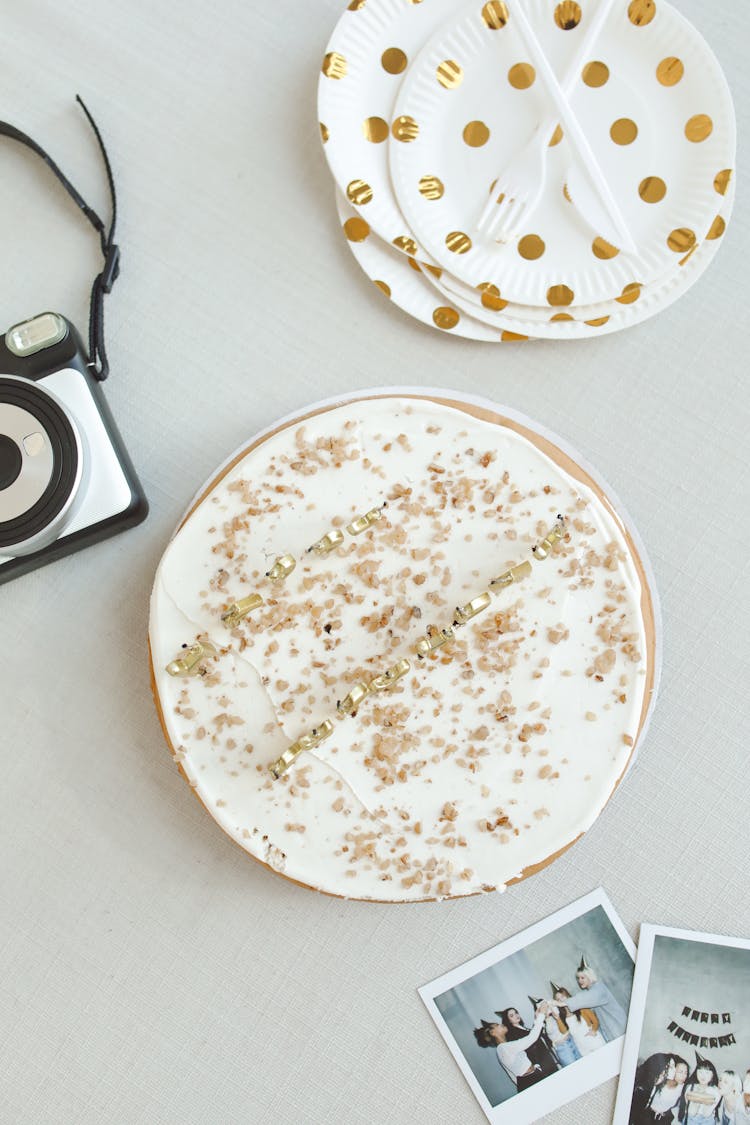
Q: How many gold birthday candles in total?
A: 13